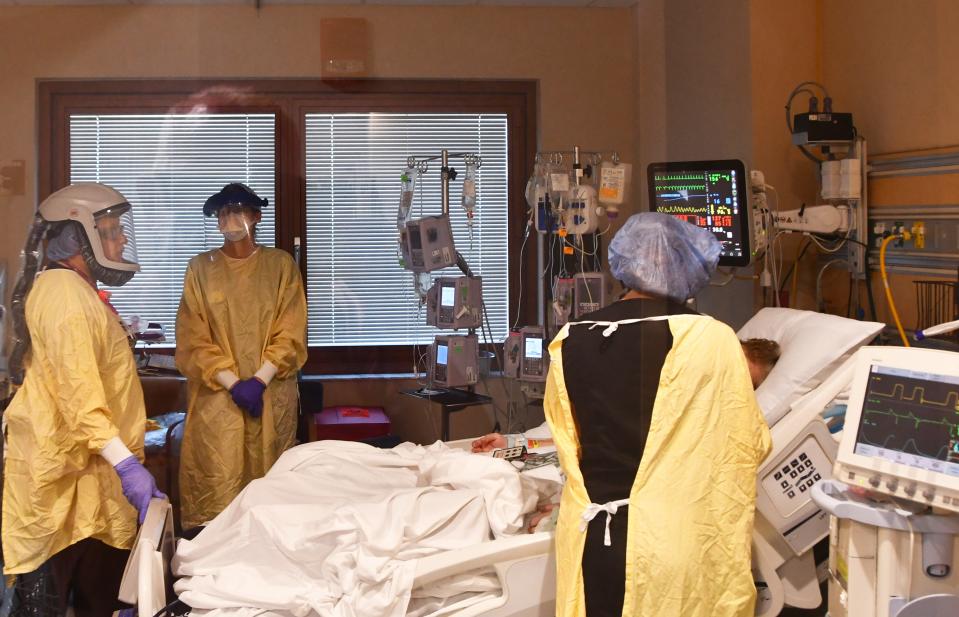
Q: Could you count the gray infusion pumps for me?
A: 5